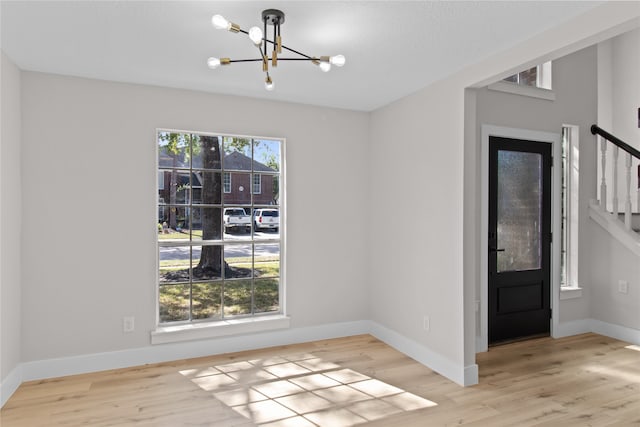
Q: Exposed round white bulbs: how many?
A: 6